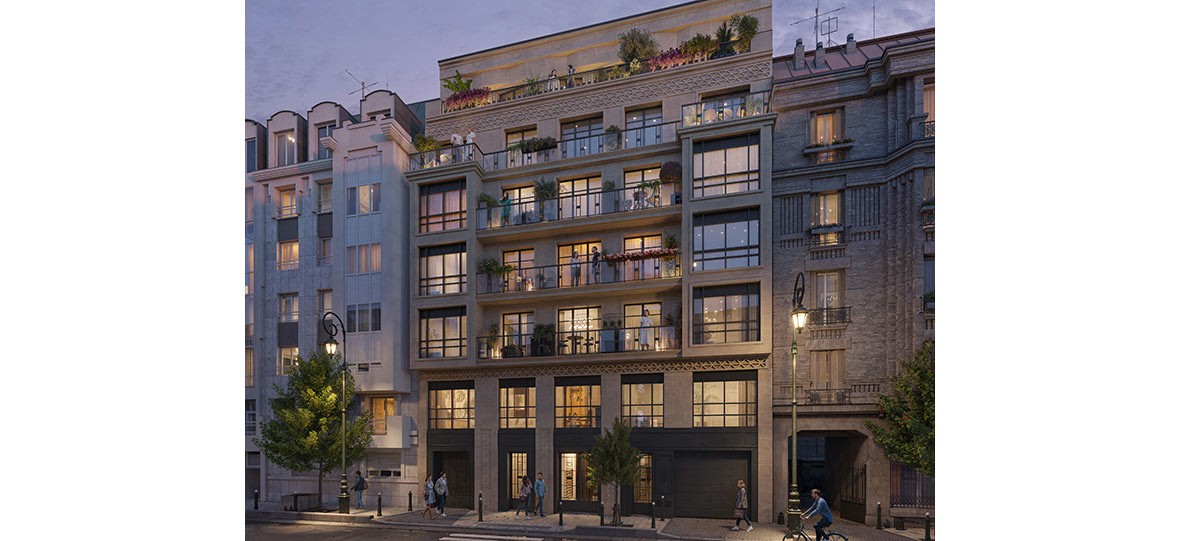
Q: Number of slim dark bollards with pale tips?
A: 11